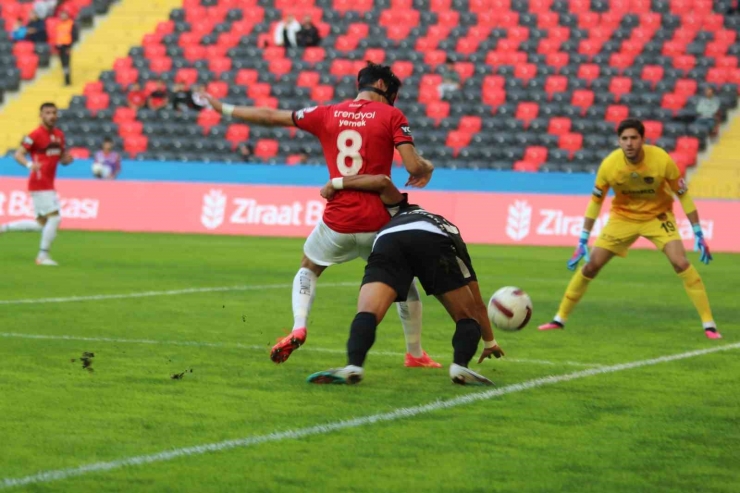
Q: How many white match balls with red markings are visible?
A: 1